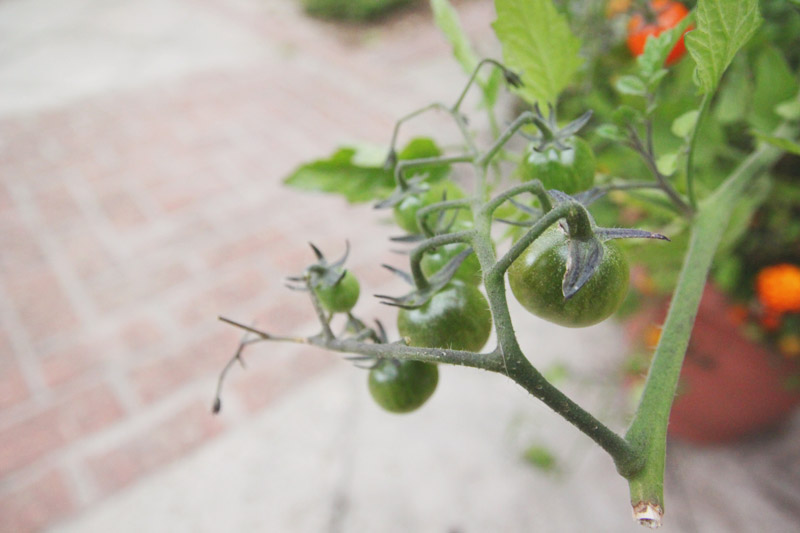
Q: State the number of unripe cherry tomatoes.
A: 7